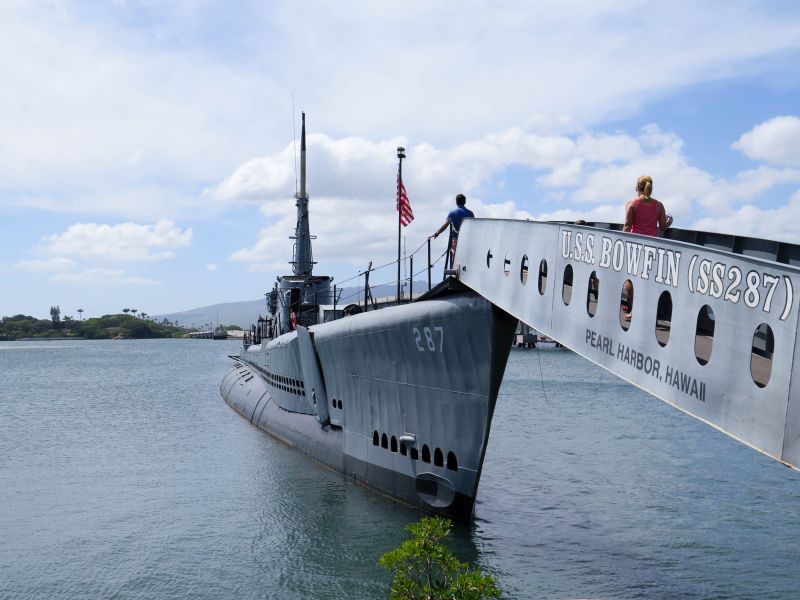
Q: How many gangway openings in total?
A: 10